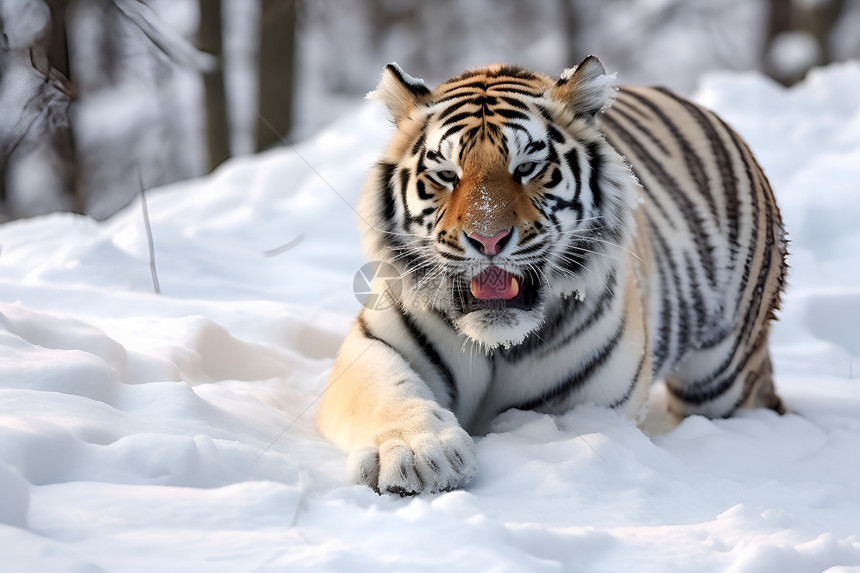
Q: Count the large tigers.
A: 1